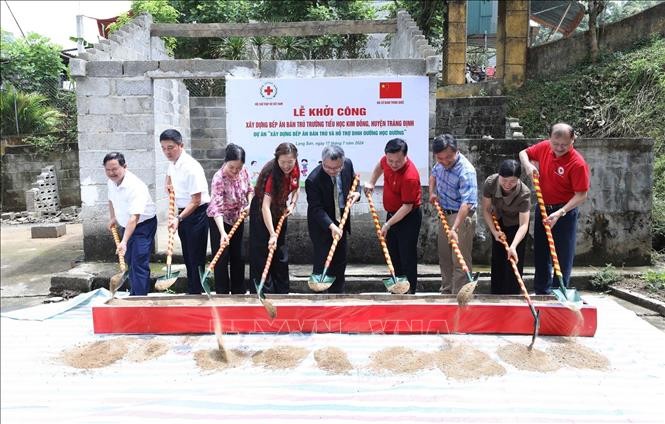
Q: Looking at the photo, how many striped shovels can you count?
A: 9